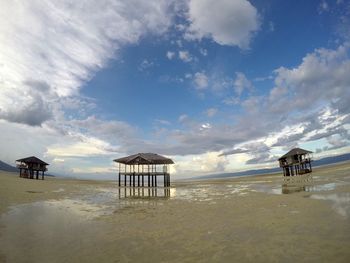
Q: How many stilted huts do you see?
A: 3